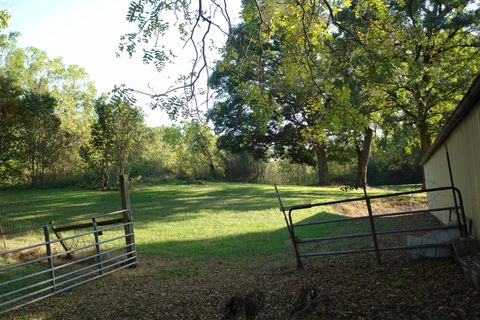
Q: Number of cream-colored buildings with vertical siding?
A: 1